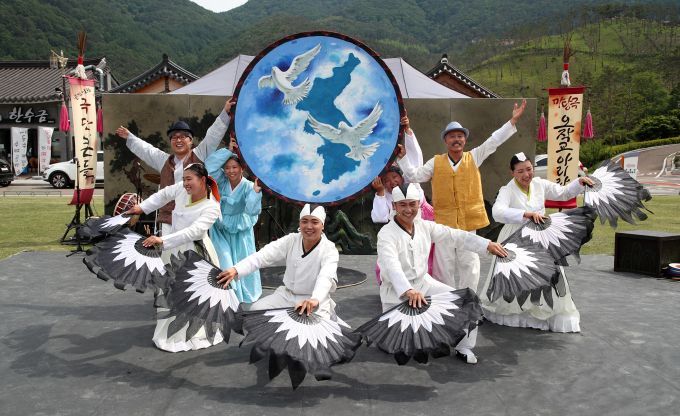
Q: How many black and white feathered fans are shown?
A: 8